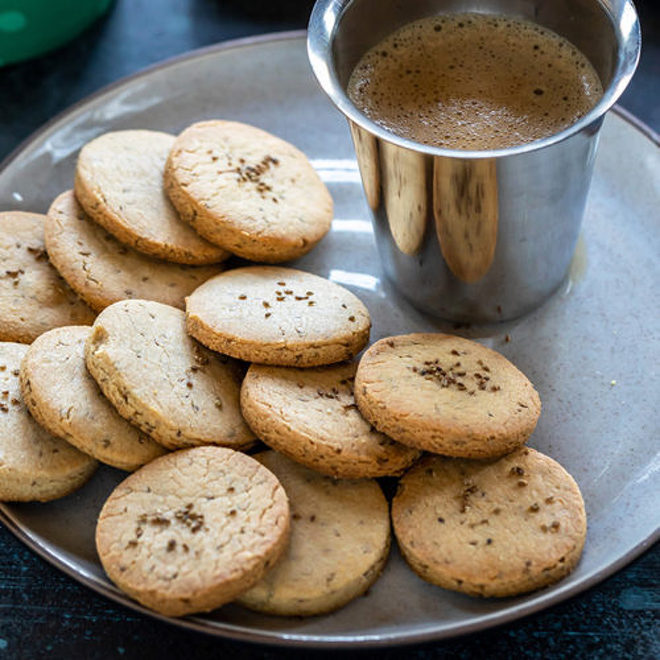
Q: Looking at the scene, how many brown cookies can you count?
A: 13